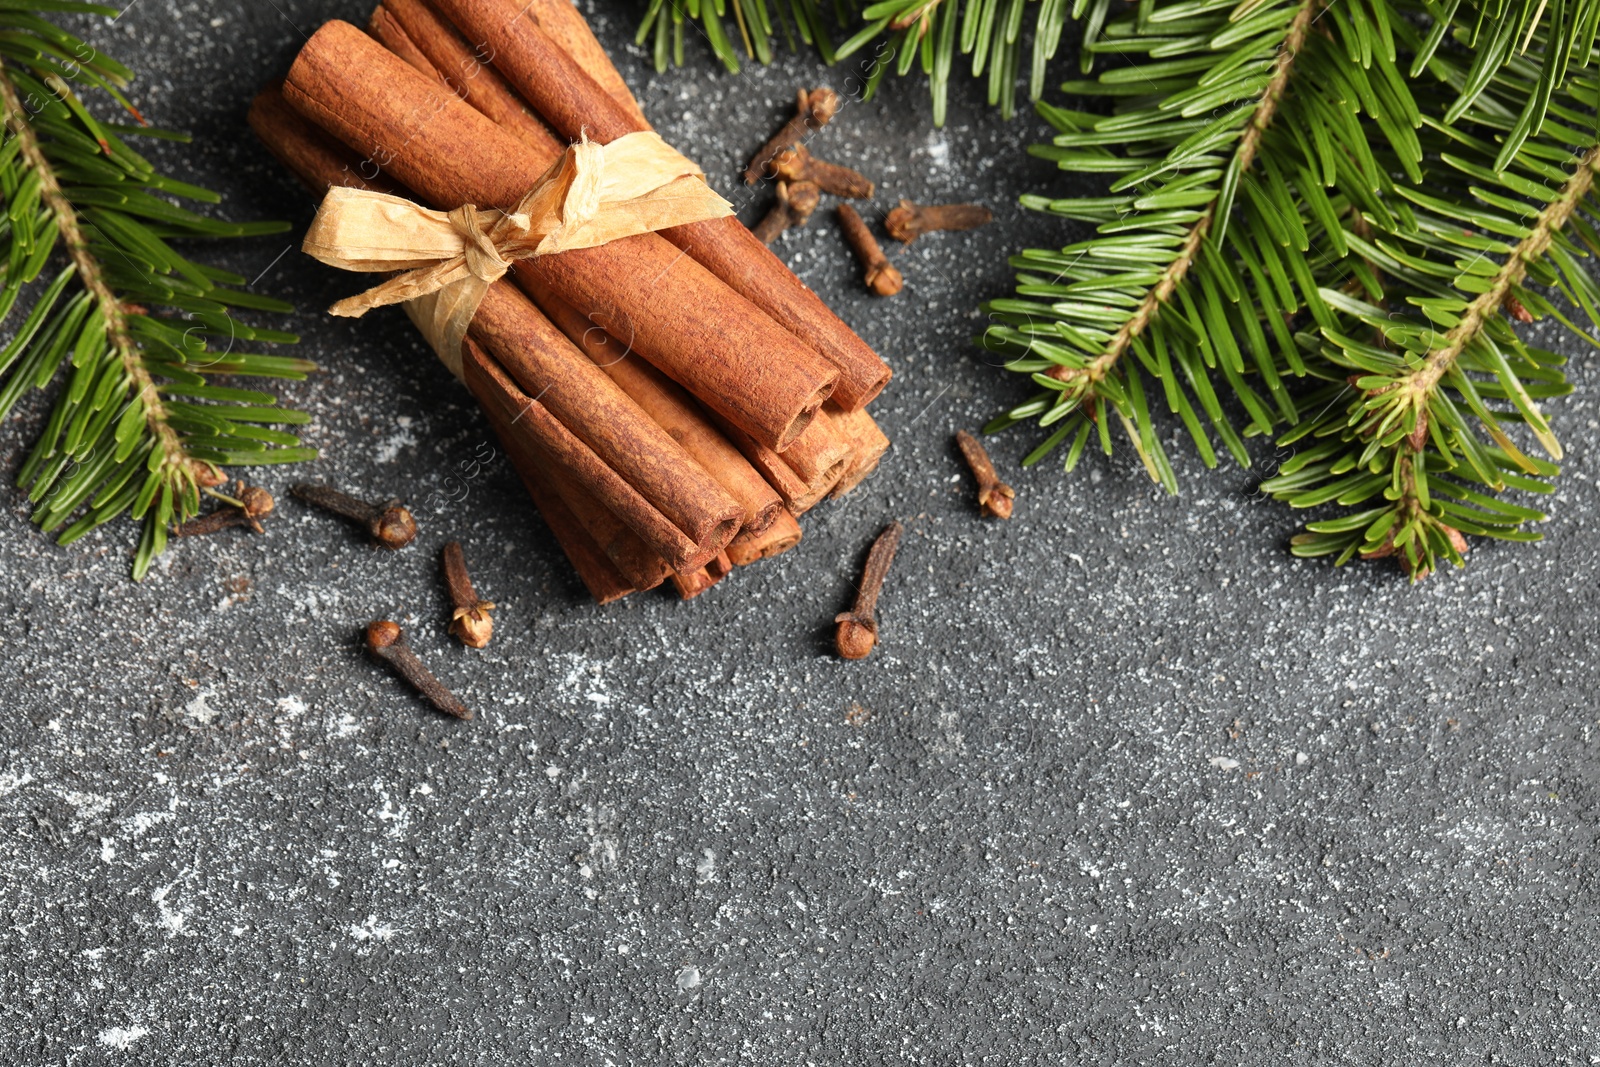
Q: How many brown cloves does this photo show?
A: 11